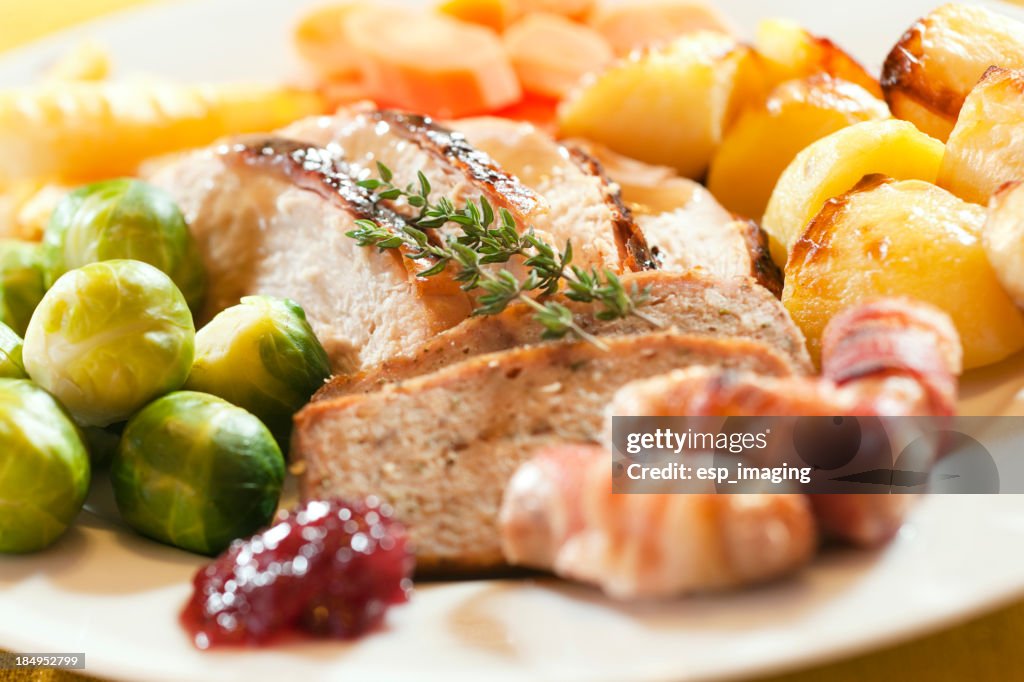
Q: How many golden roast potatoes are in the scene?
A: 8